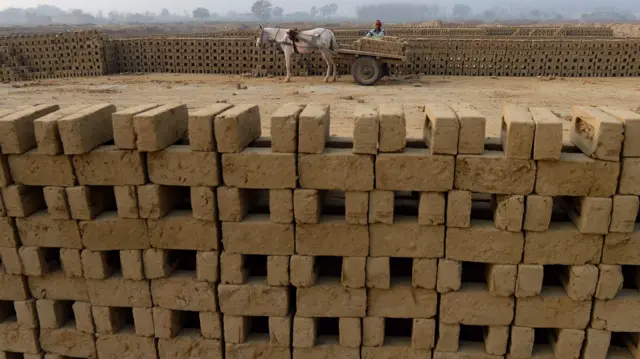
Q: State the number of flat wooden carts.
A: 1